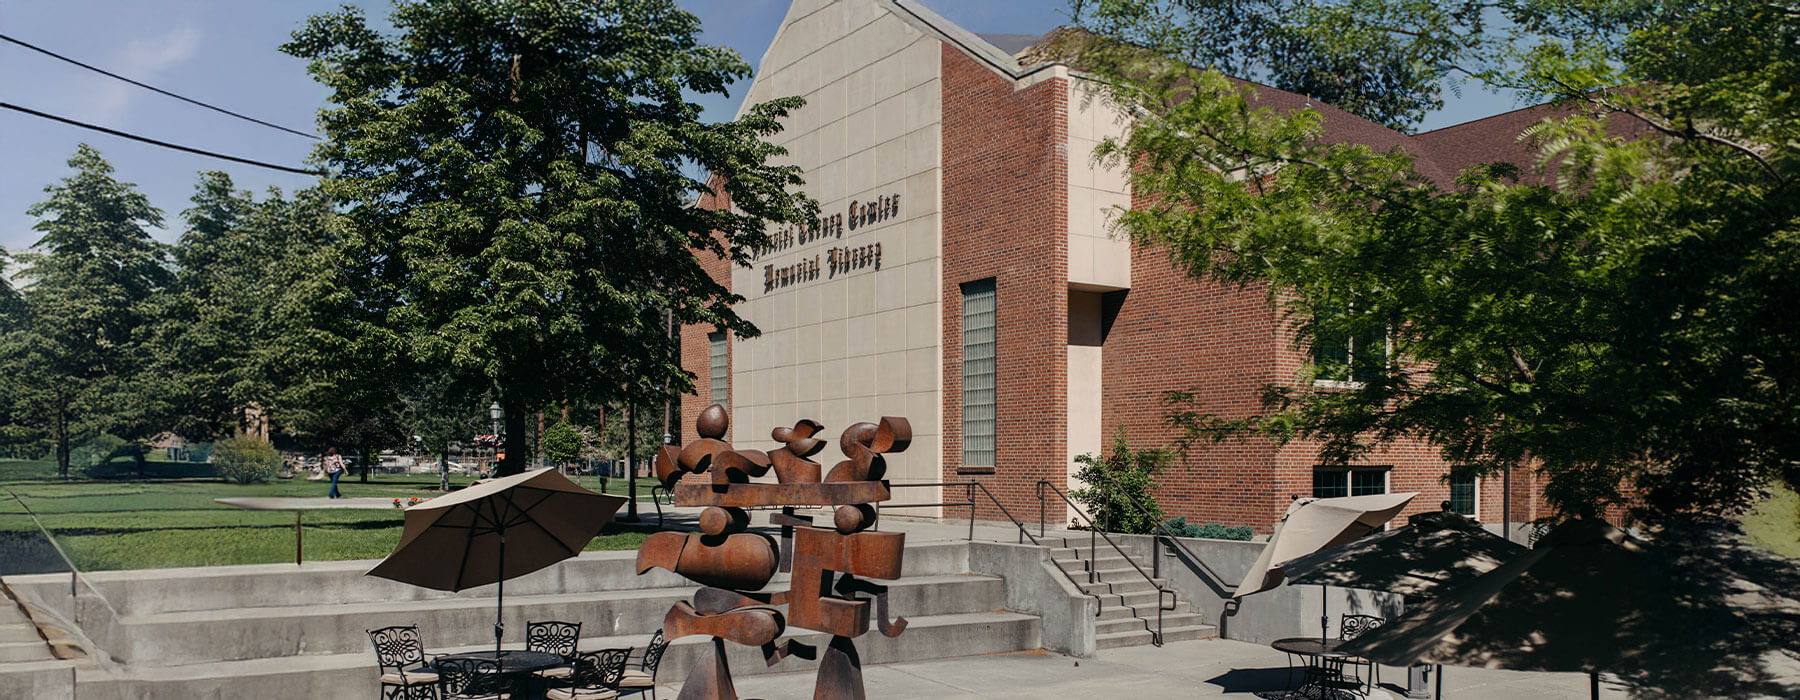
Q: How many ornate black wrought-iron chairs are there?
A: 6